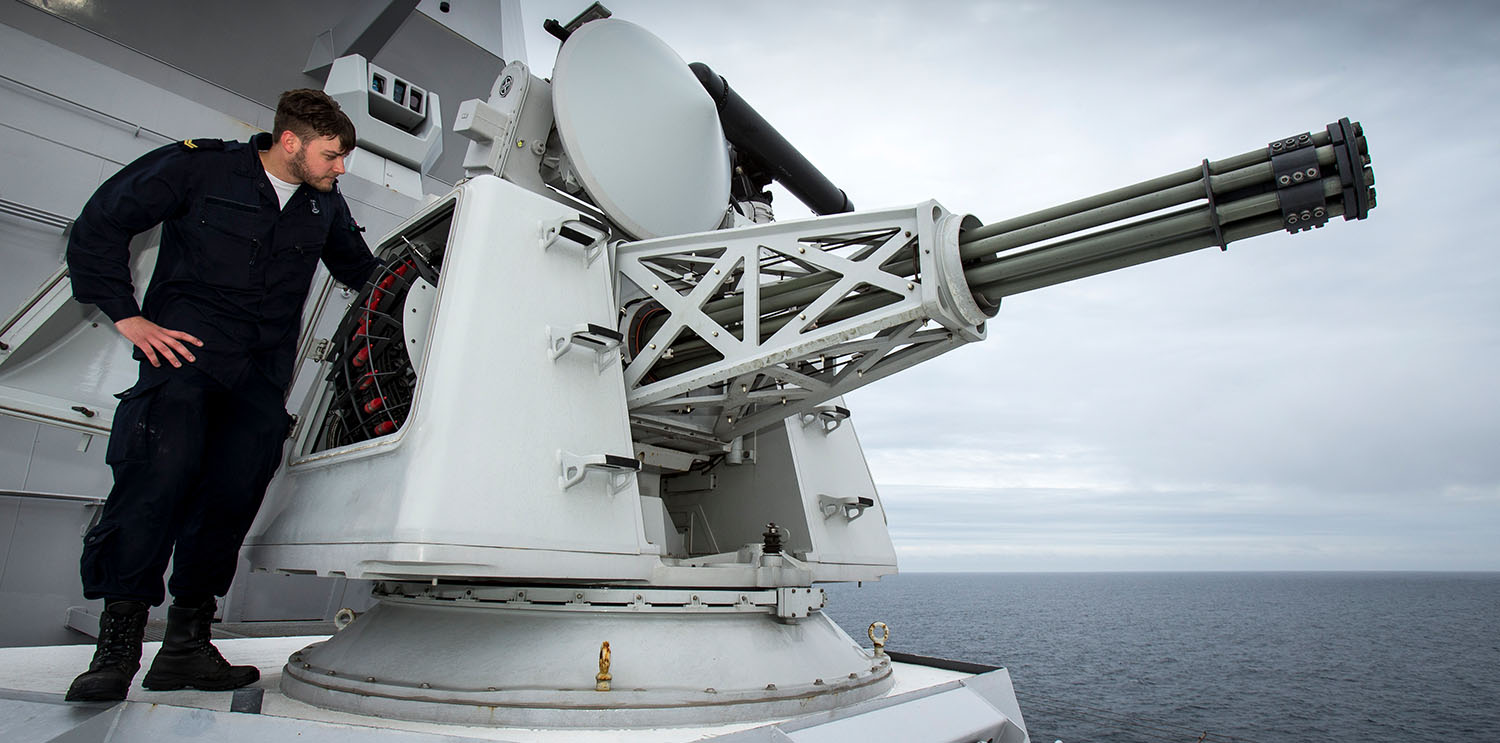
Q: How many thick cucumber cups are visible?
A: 0